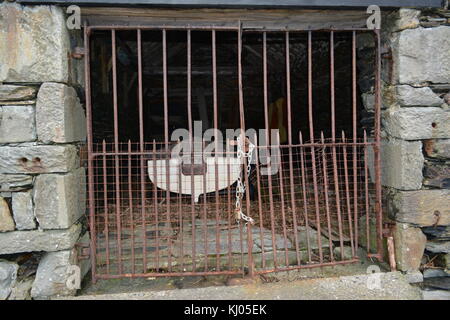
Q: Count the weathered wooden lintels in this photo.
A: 1